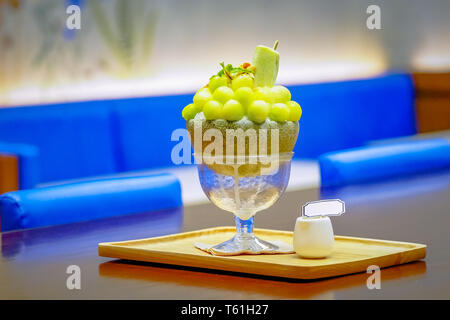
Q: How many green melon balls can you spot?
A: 13